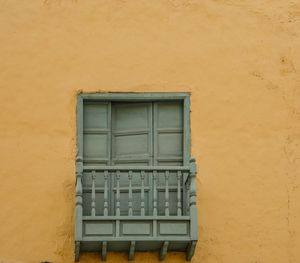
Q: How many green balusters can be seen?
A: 8